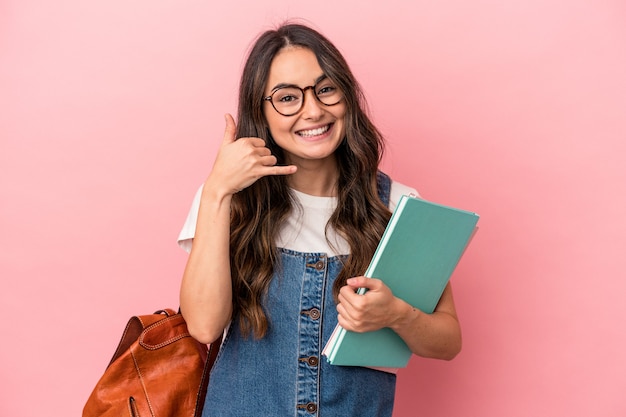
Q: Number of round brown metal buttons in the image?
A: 4